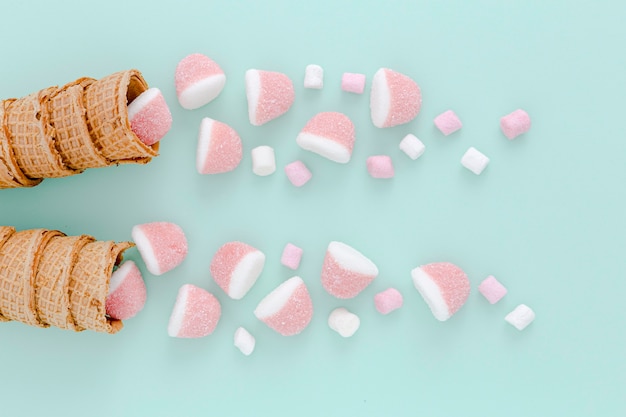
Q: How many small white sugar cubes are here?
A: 7